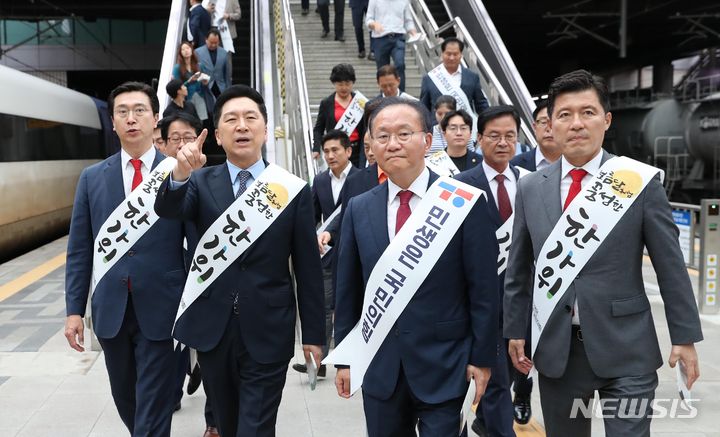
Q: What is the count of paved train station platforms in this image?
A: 1